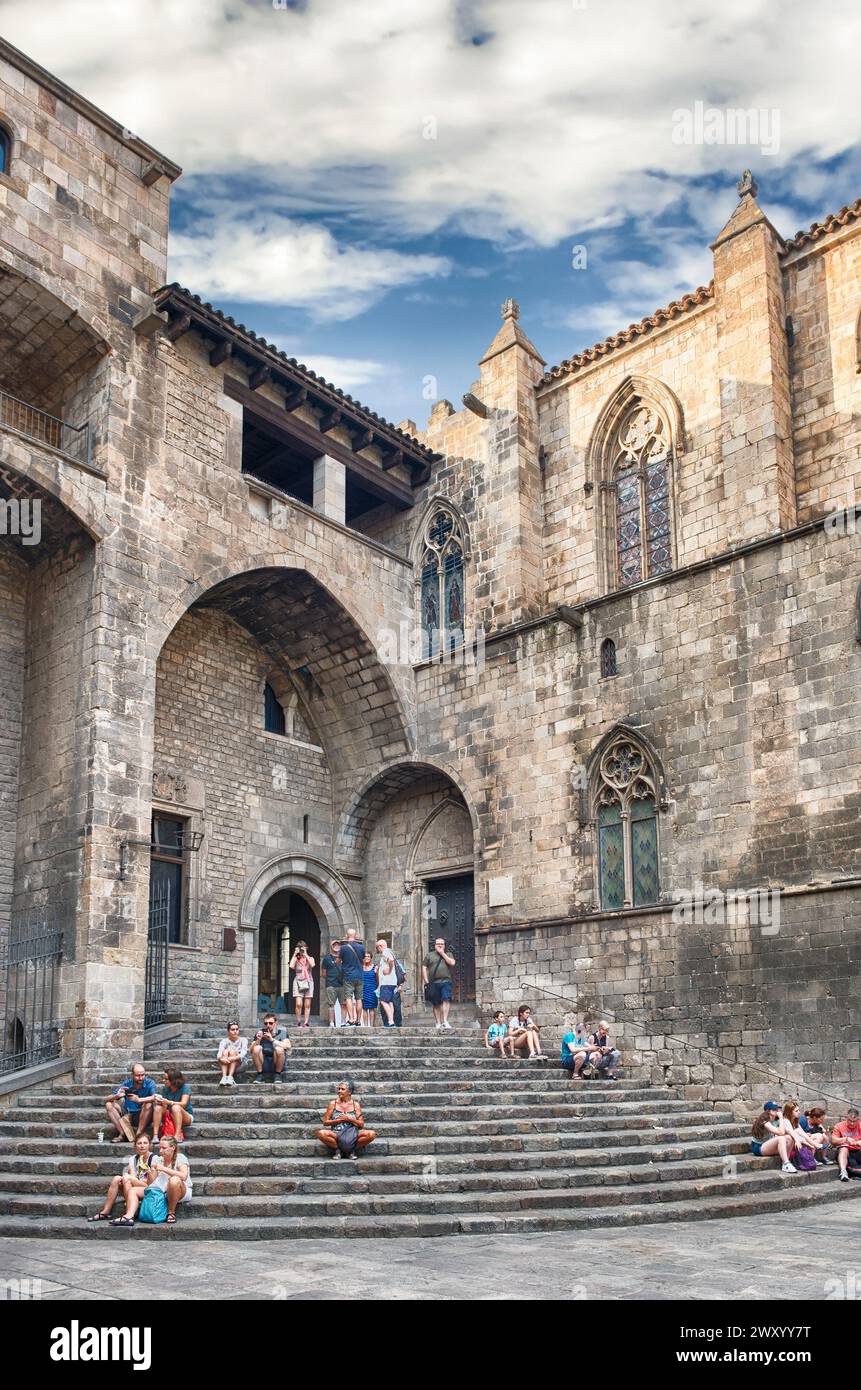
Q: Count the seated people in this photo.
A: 15